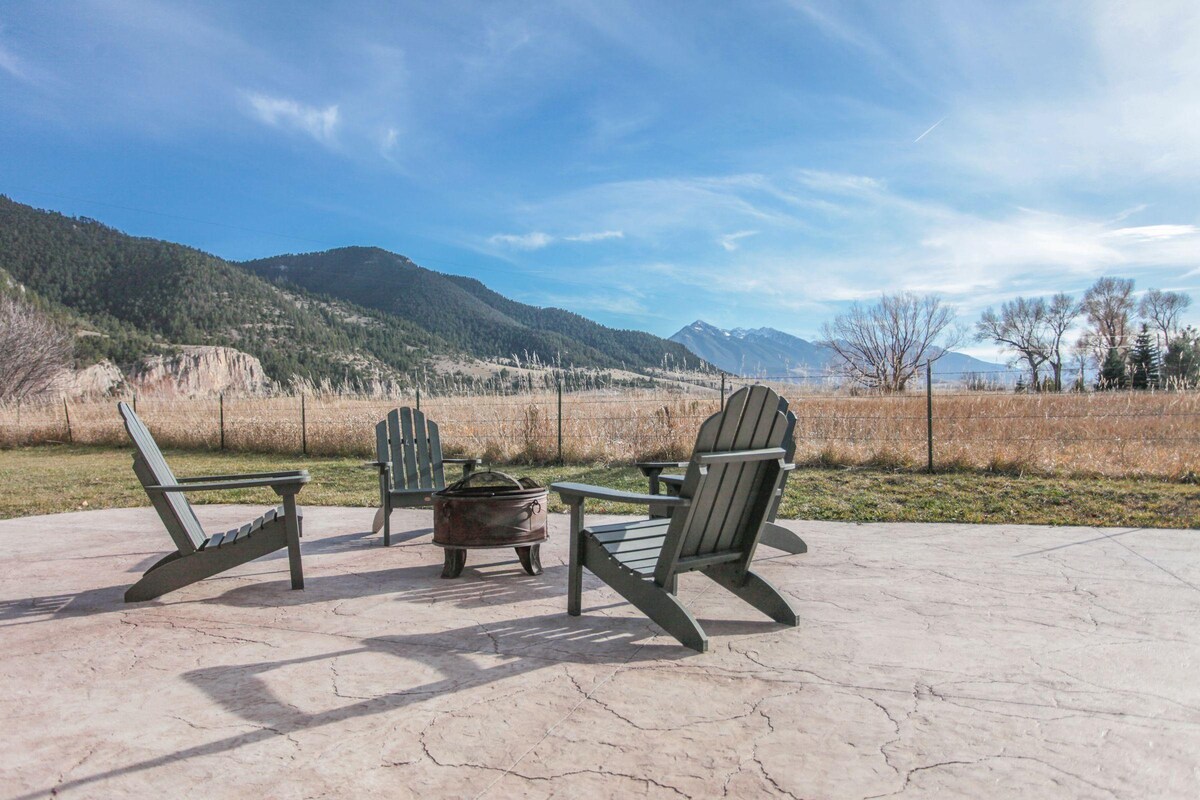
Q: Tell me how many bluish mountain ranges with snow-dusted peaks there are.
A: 1